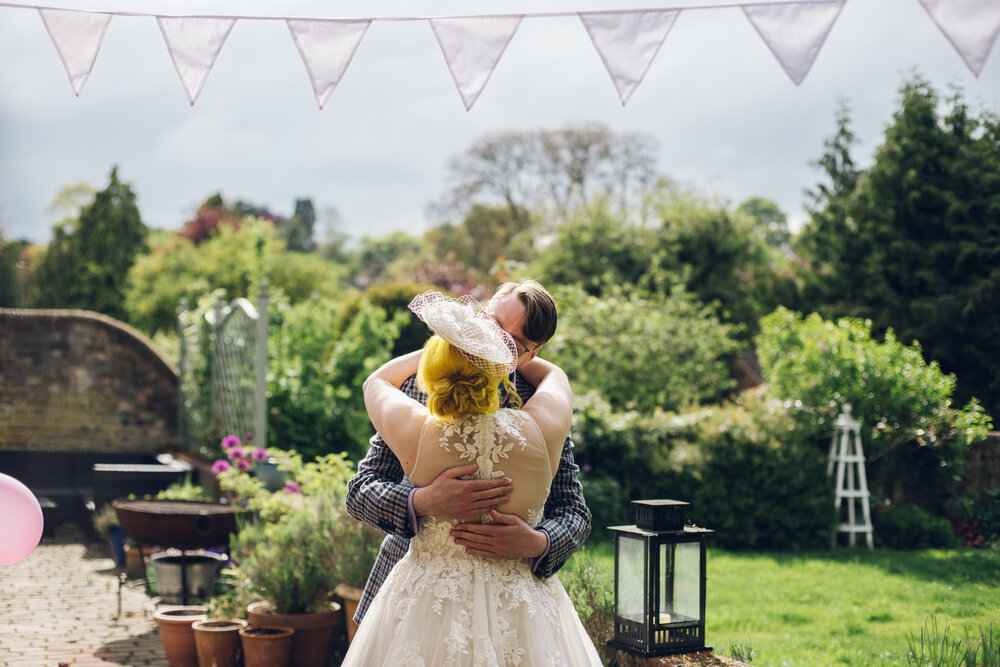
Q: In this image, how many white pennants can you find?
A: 7